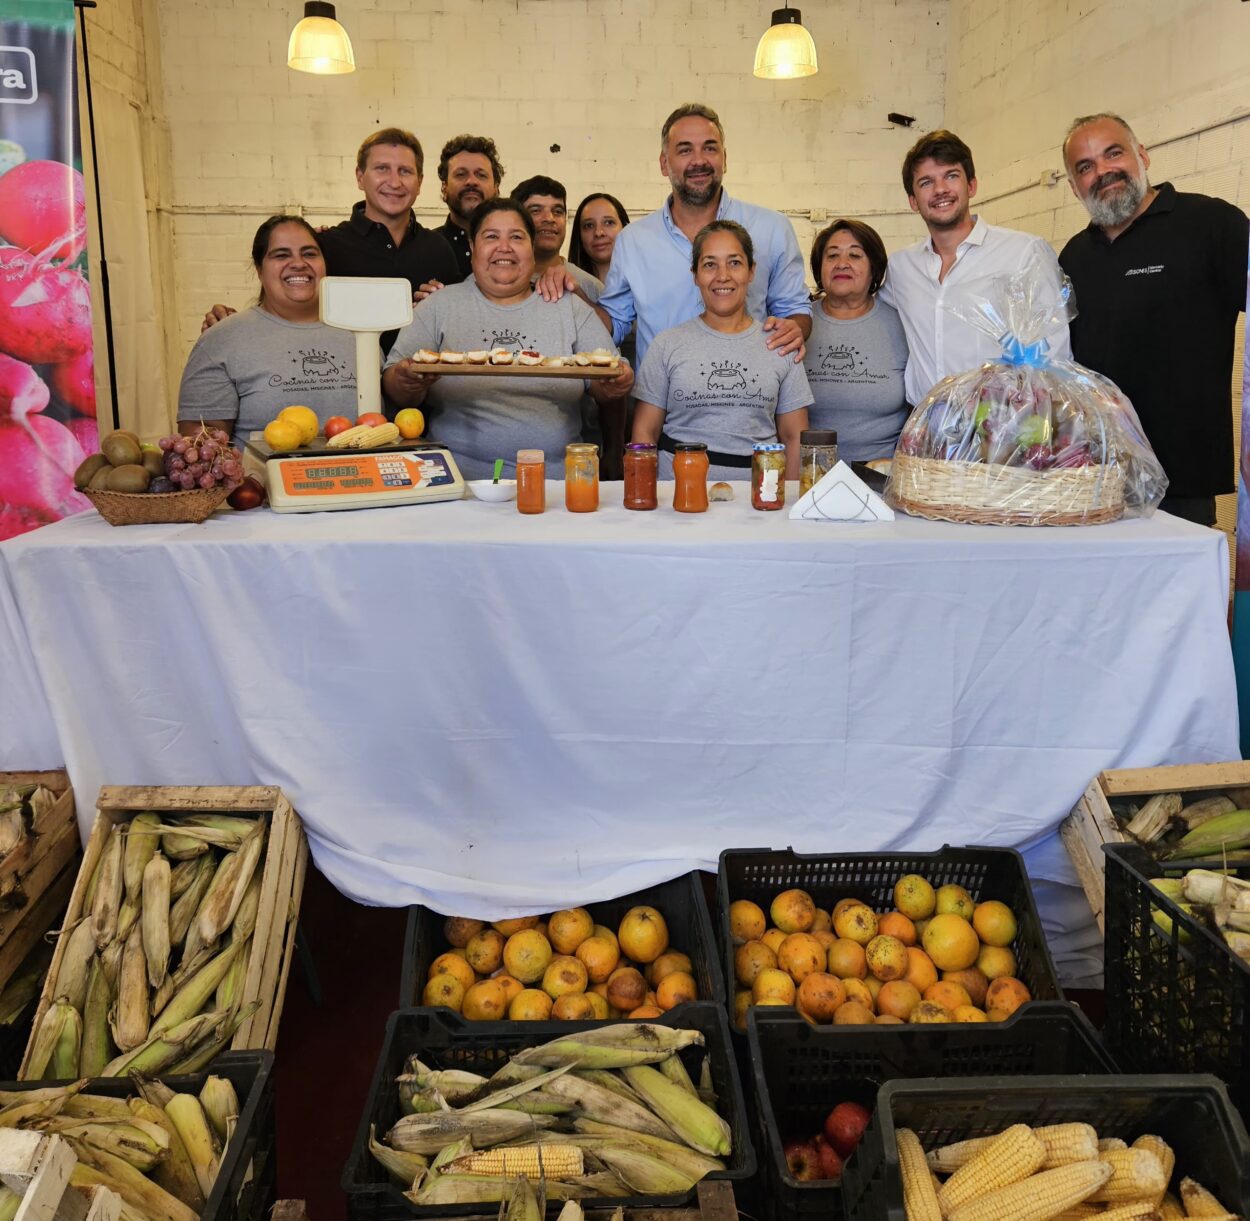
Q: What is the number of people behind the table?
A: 11